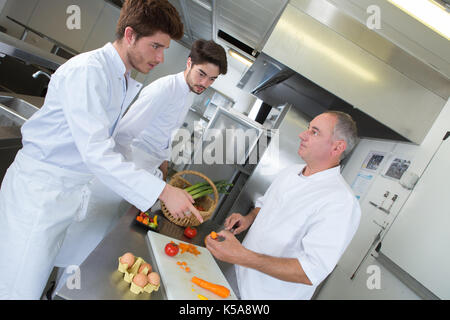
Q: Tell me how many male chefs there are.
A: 3